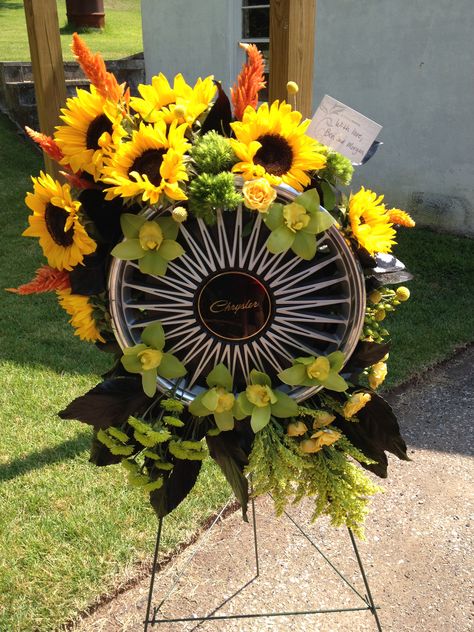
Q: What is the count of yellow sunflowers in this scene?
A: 7